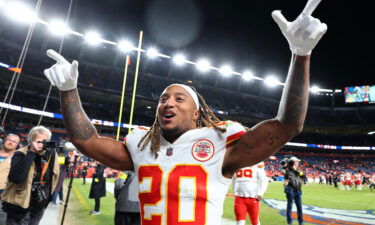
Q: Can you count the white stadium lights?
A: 11